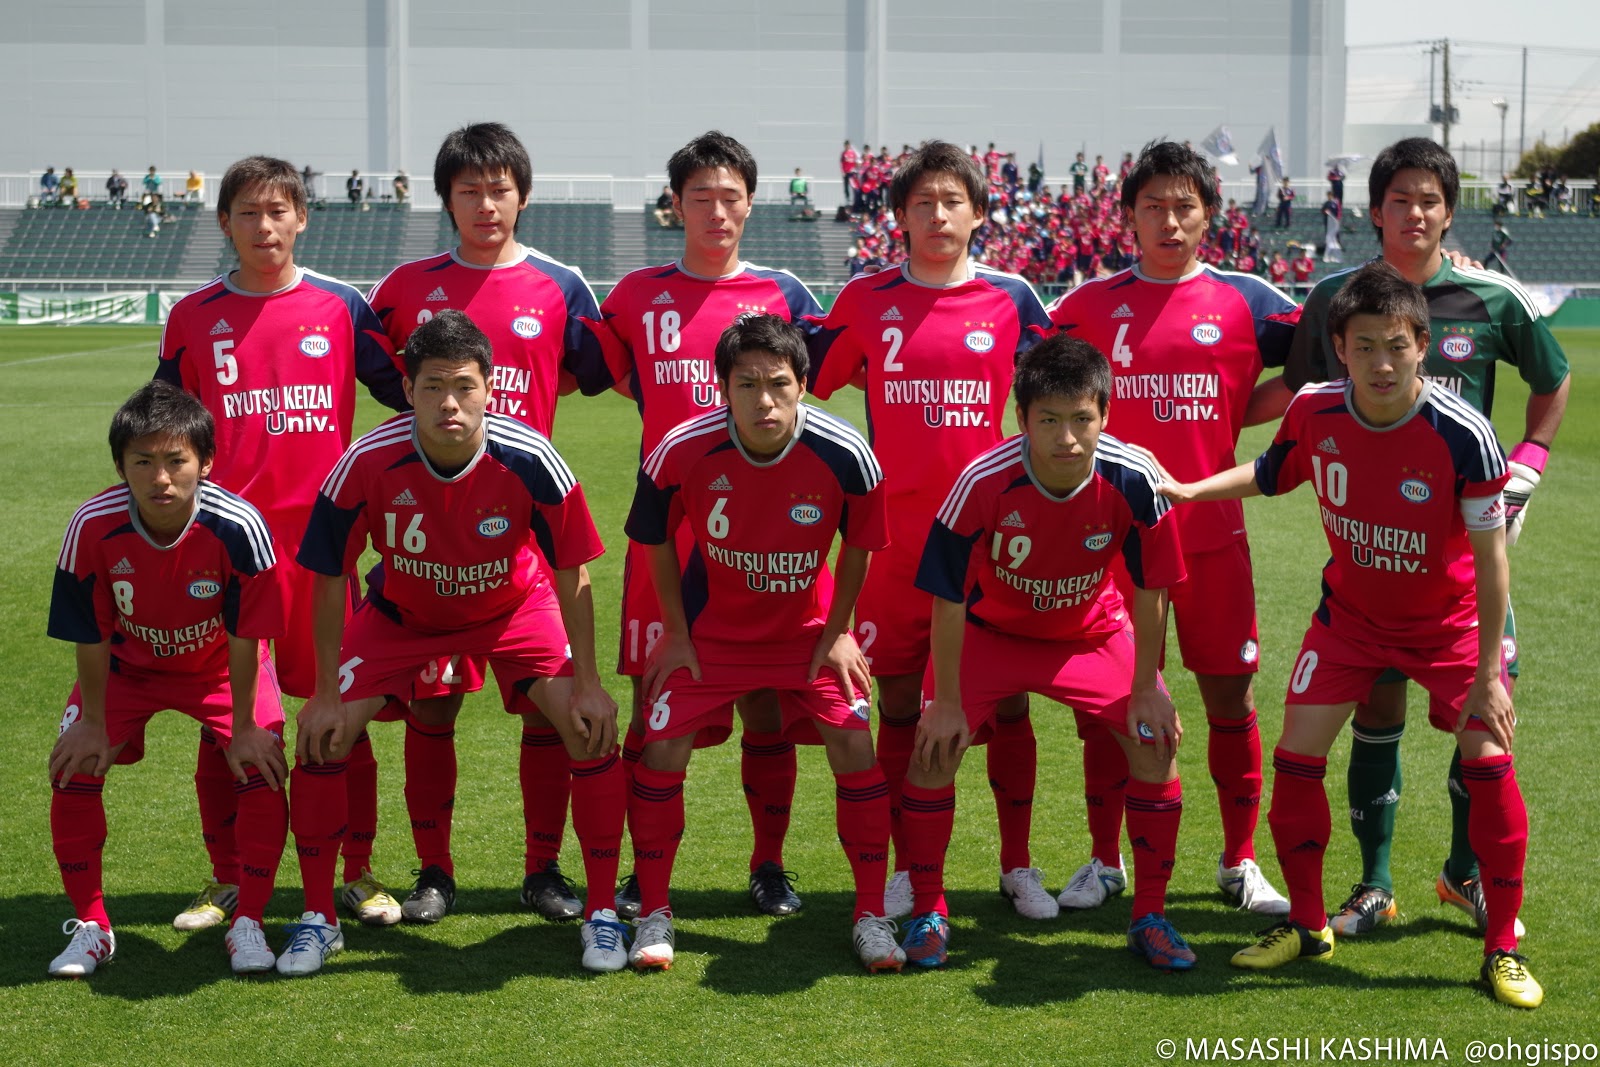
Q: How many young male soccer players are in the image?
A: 11